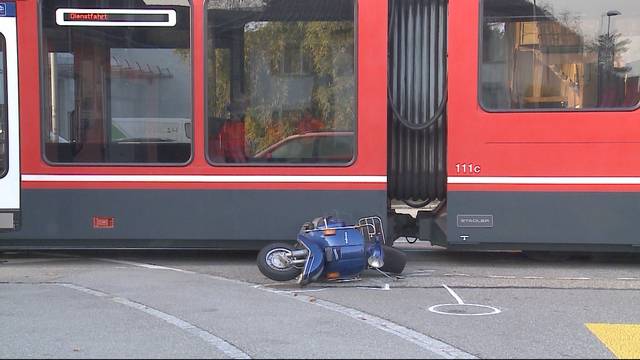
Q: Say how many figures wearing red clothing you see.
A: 0